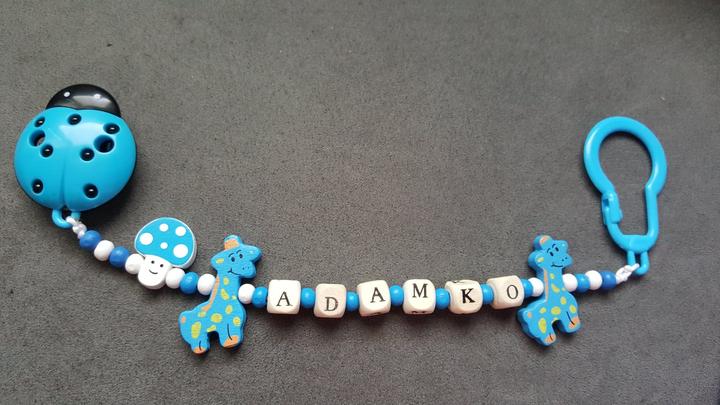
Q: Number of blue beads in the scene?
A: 12